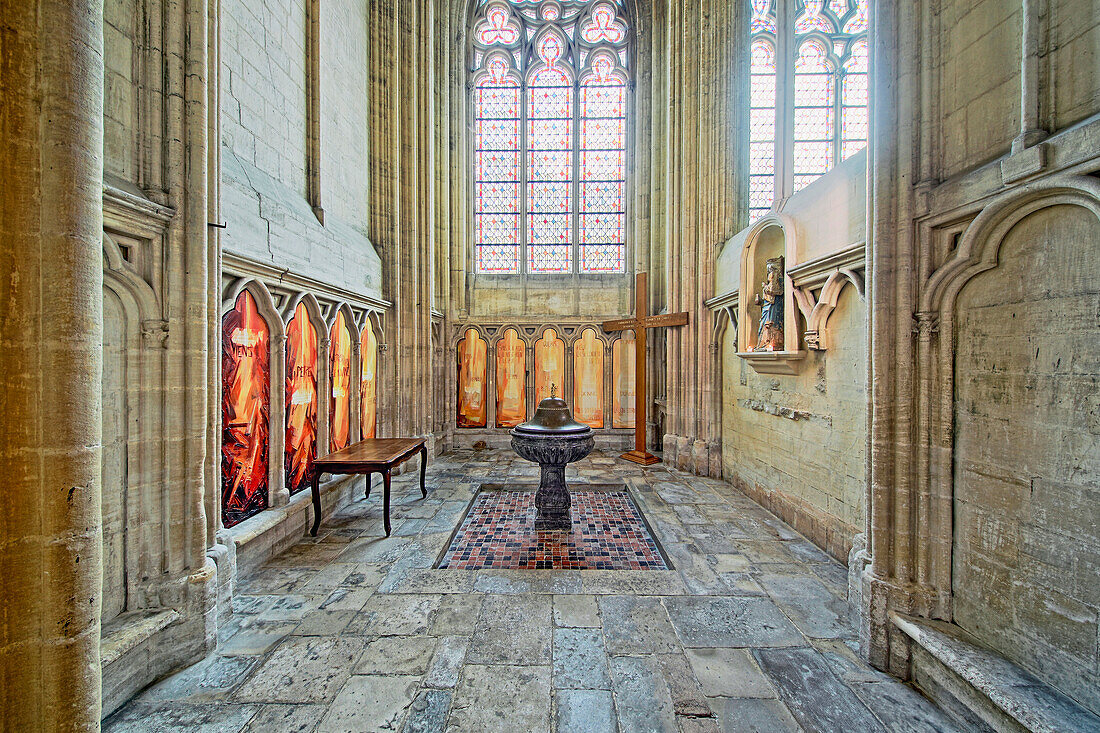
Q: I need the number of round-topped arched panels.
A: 9